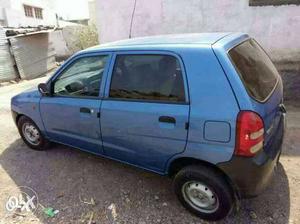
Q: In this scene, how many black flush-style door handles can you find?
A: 2